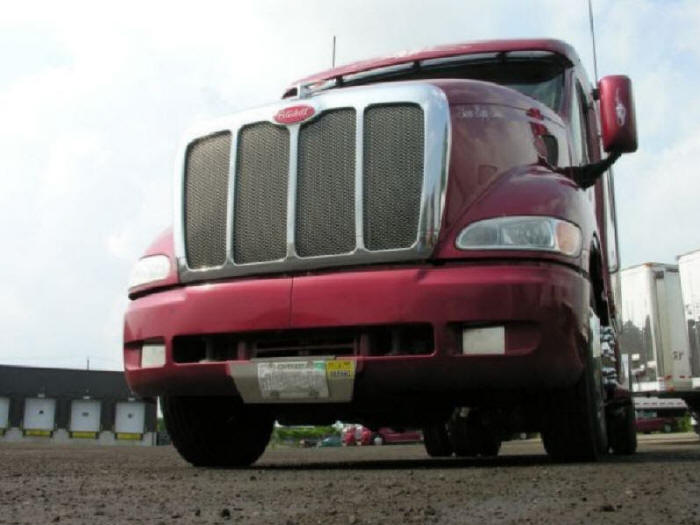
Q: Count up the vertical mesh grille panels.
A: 4